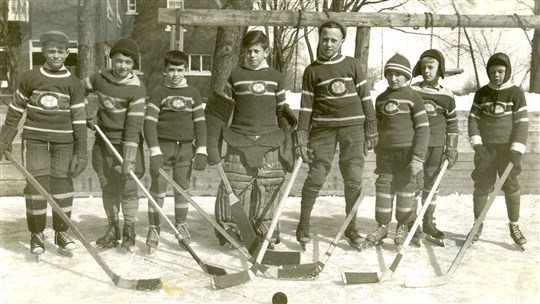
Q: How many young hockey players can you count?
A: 8